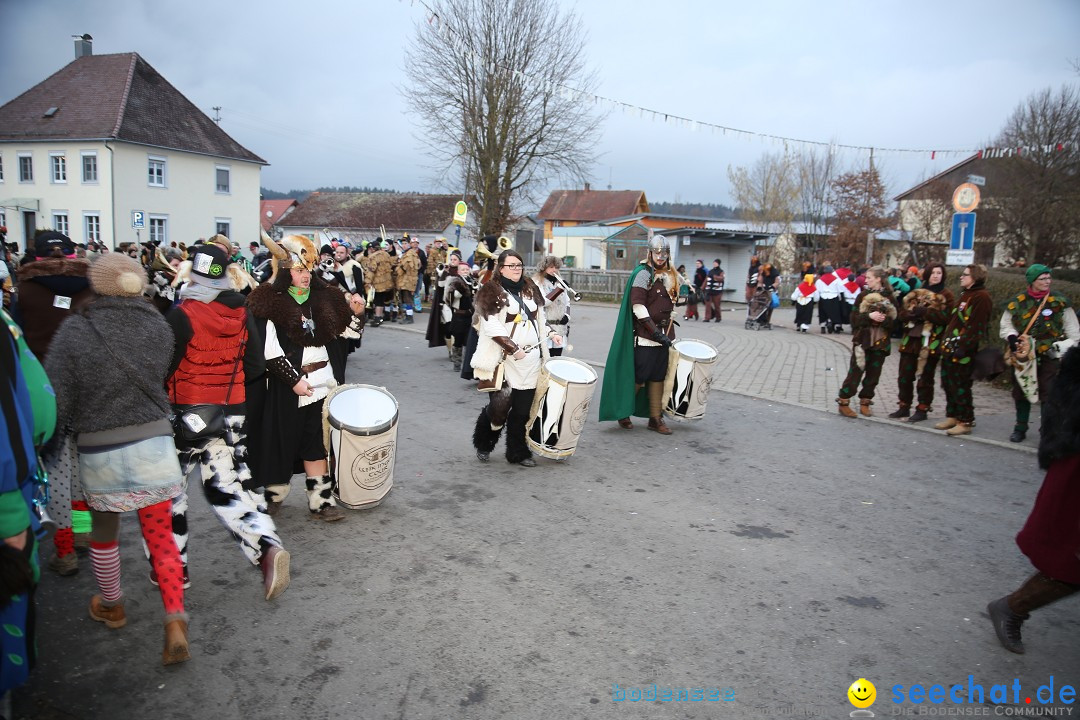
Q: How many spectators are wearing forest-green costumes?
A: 4